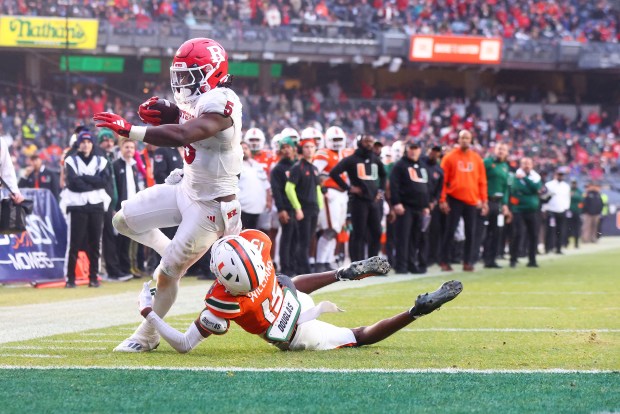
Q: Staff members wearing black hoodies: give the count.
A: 2